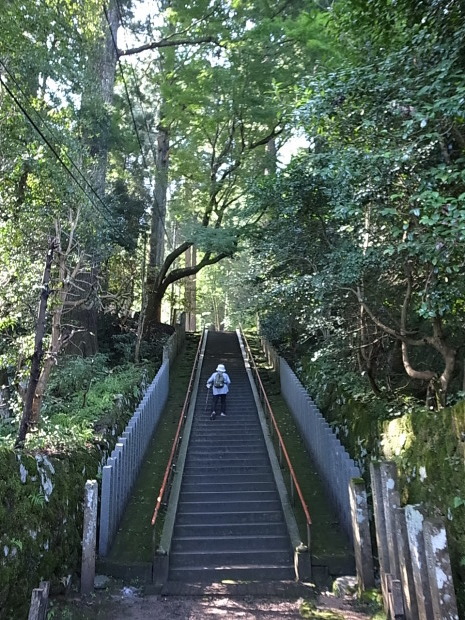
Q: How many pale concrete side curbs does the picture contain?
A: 2